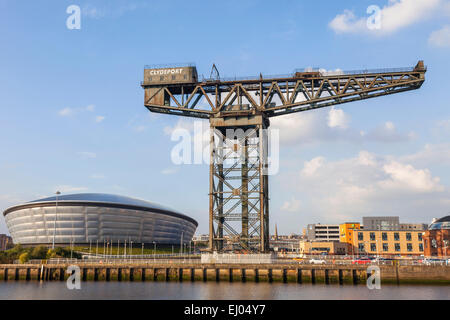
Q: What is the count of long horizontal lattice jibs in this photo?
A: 1